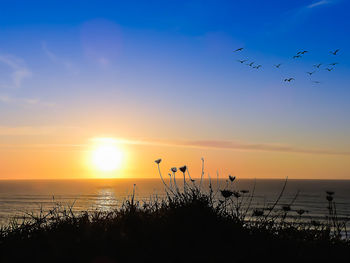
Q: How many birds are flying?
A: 14